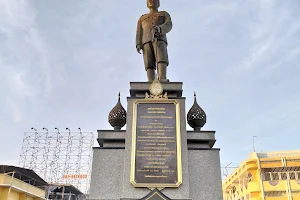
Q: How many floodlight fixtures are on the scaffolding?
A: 5